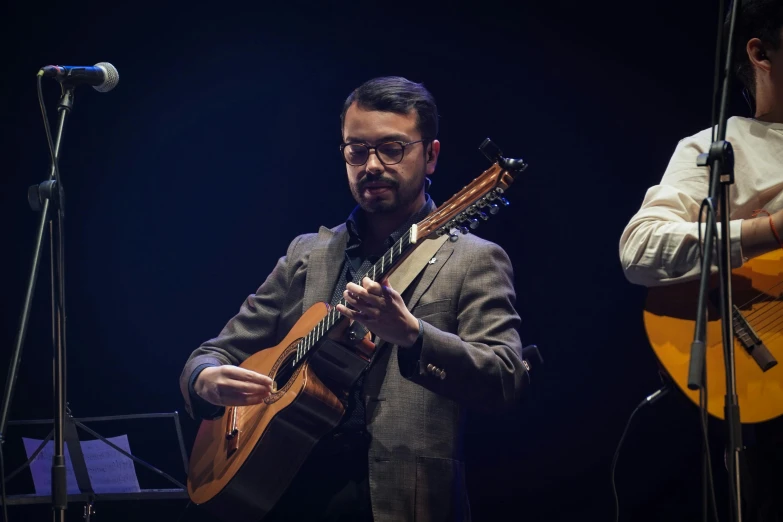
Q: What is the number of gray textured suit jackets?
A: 1